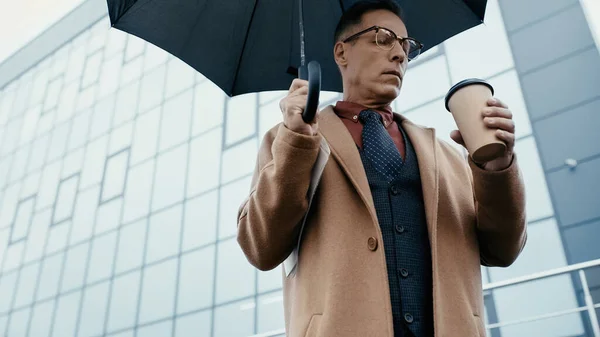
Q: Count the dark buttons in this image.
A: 4